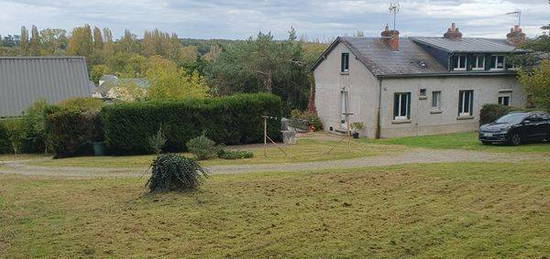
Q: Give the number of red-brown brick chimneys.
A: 3